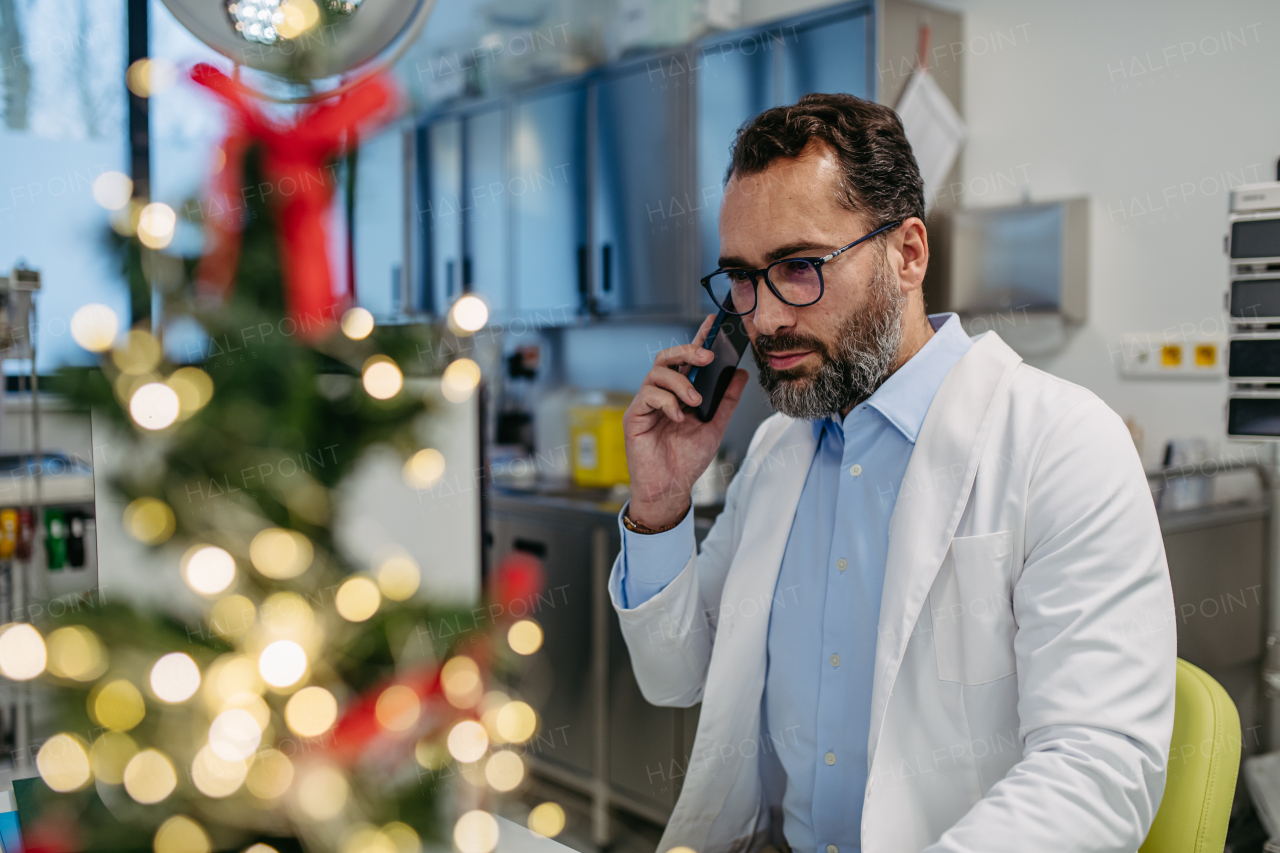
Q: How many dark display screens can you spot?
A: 4